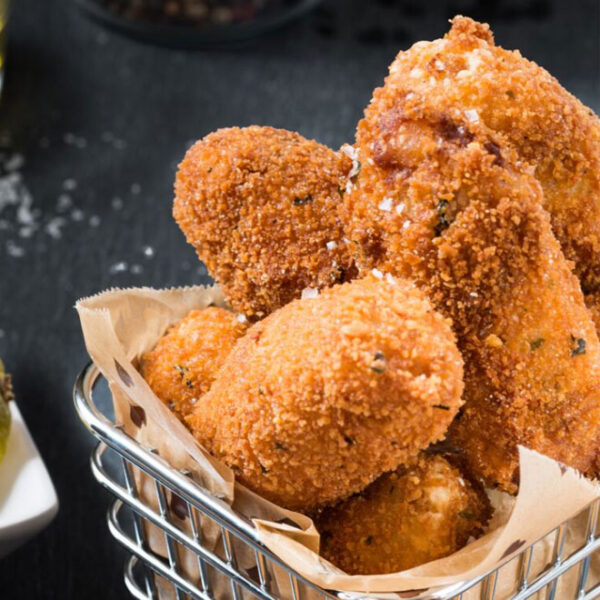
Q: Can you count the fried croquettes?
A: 6